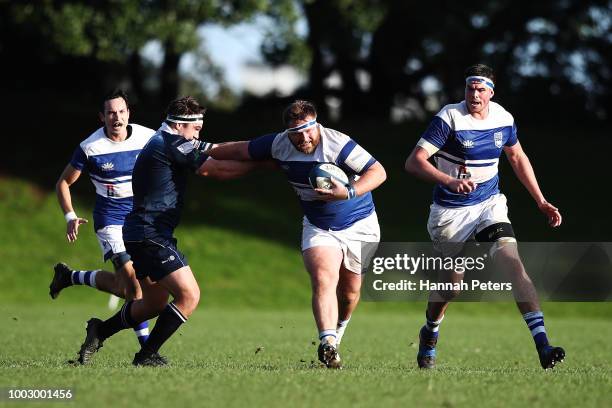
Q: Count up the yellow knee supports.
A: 0